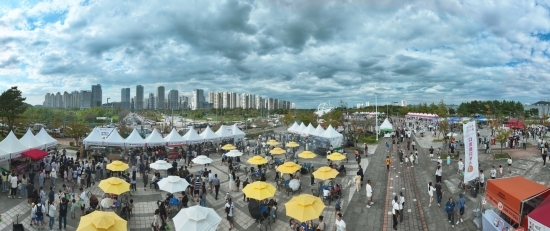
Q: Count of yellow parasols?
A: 14